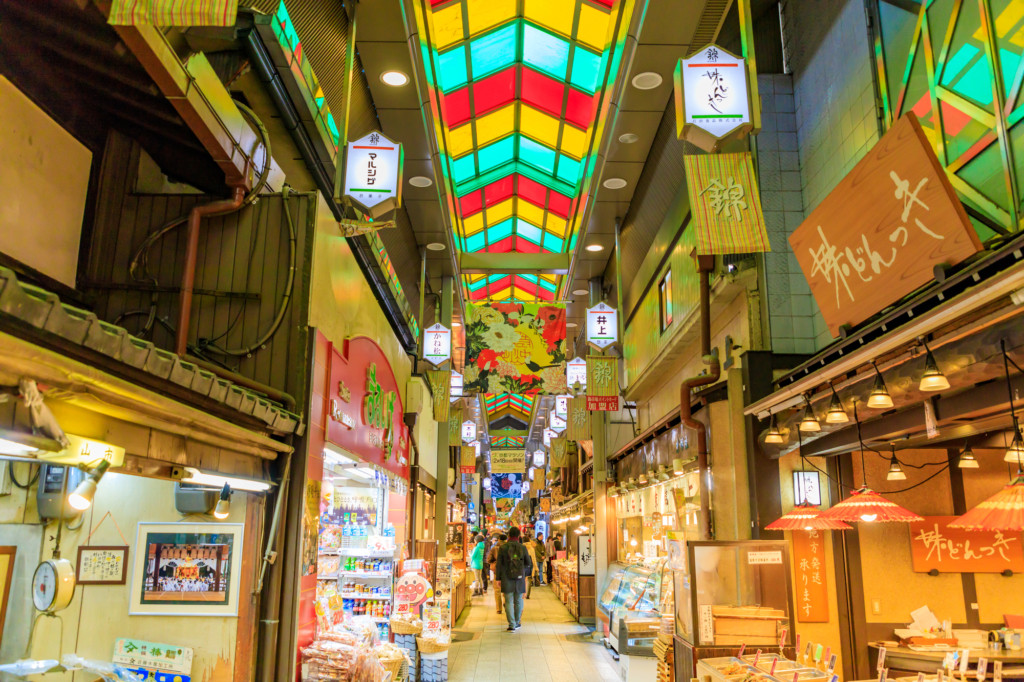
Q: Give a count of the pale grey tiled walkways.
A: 1